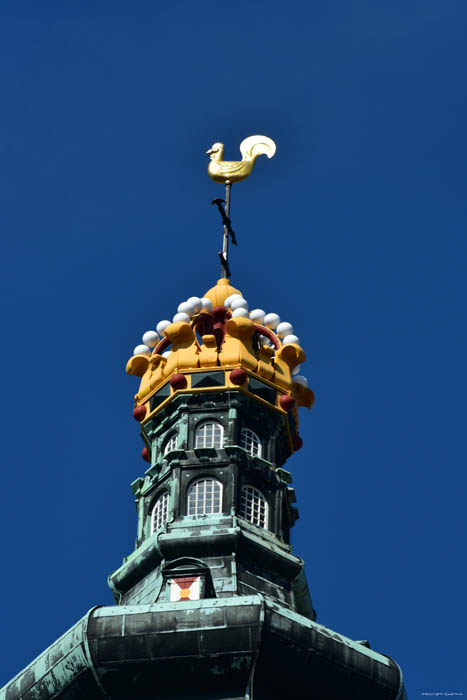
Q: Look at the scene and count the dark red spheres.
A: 6